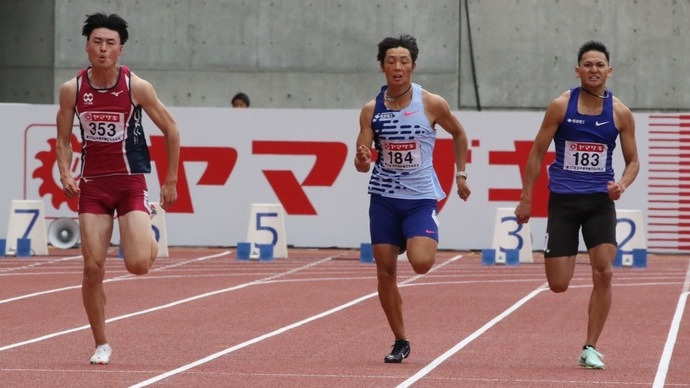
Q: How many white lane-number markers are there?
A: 5